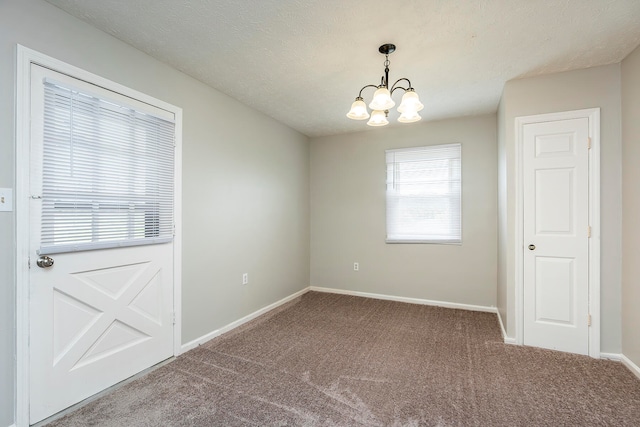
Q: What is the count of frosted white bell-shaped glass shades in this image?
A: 5